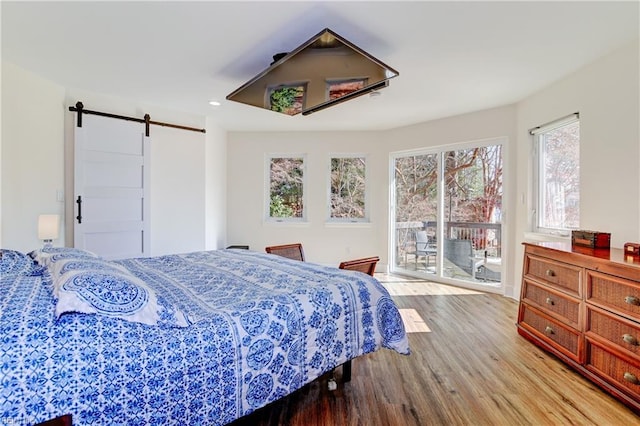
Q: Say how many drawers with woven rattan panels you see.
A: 6